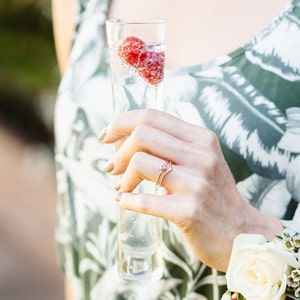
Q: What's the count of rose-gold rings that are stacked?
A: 2